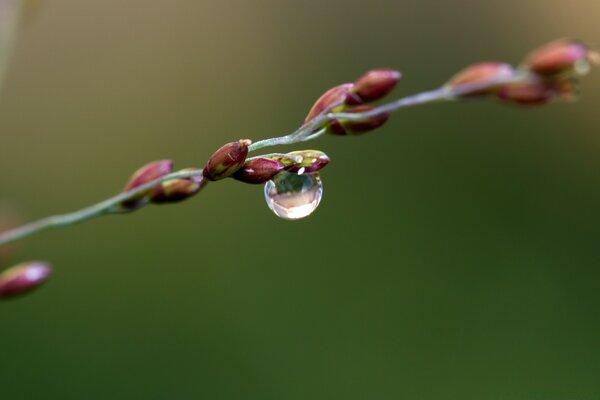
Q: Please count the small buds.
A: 12